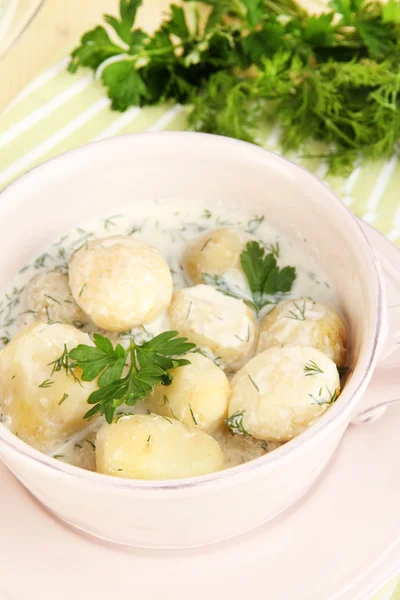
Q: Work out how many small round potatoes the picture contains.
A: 9